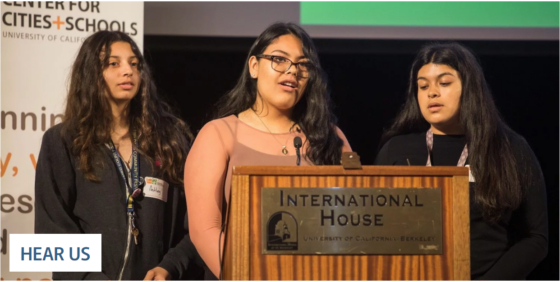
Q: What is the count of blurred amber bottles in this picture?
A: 0